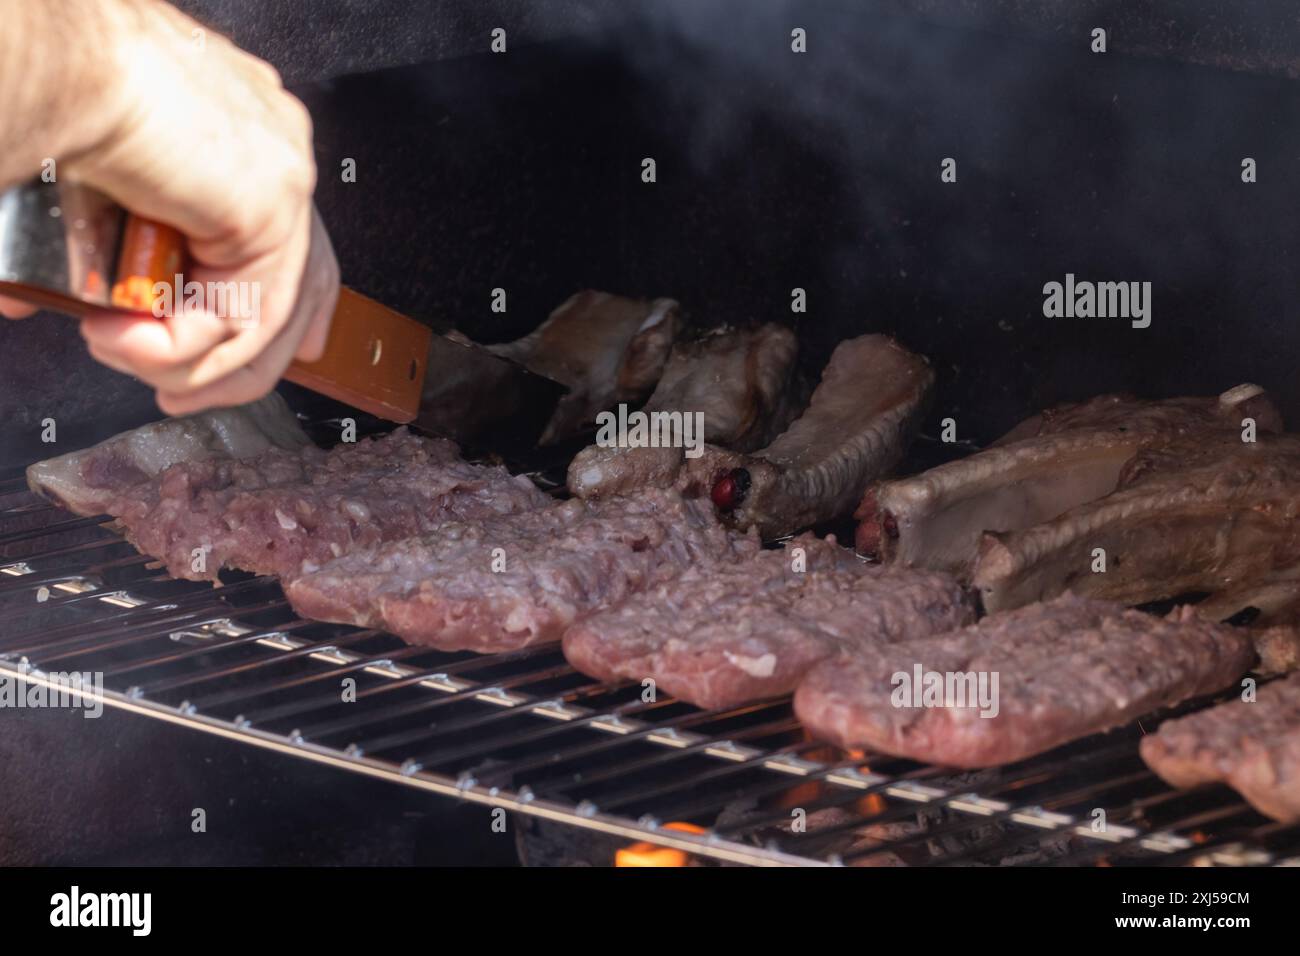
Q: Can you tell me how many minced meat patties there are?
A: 5